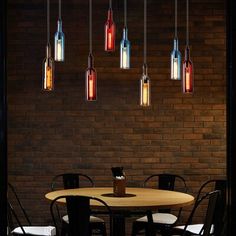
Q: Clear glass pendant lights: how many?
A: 2